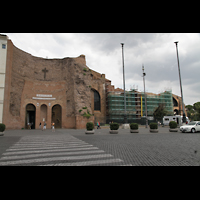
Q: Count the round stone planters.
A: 6